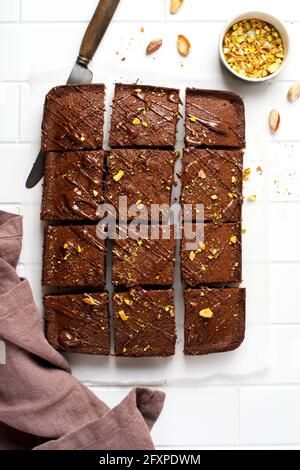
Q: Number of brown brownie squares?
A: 12